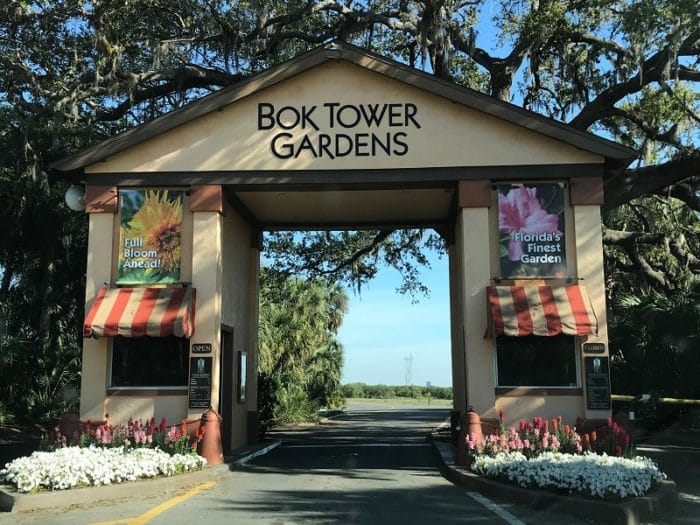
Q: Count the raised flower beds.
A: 2